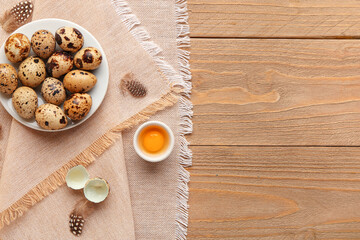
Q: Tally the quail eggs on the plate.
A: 12